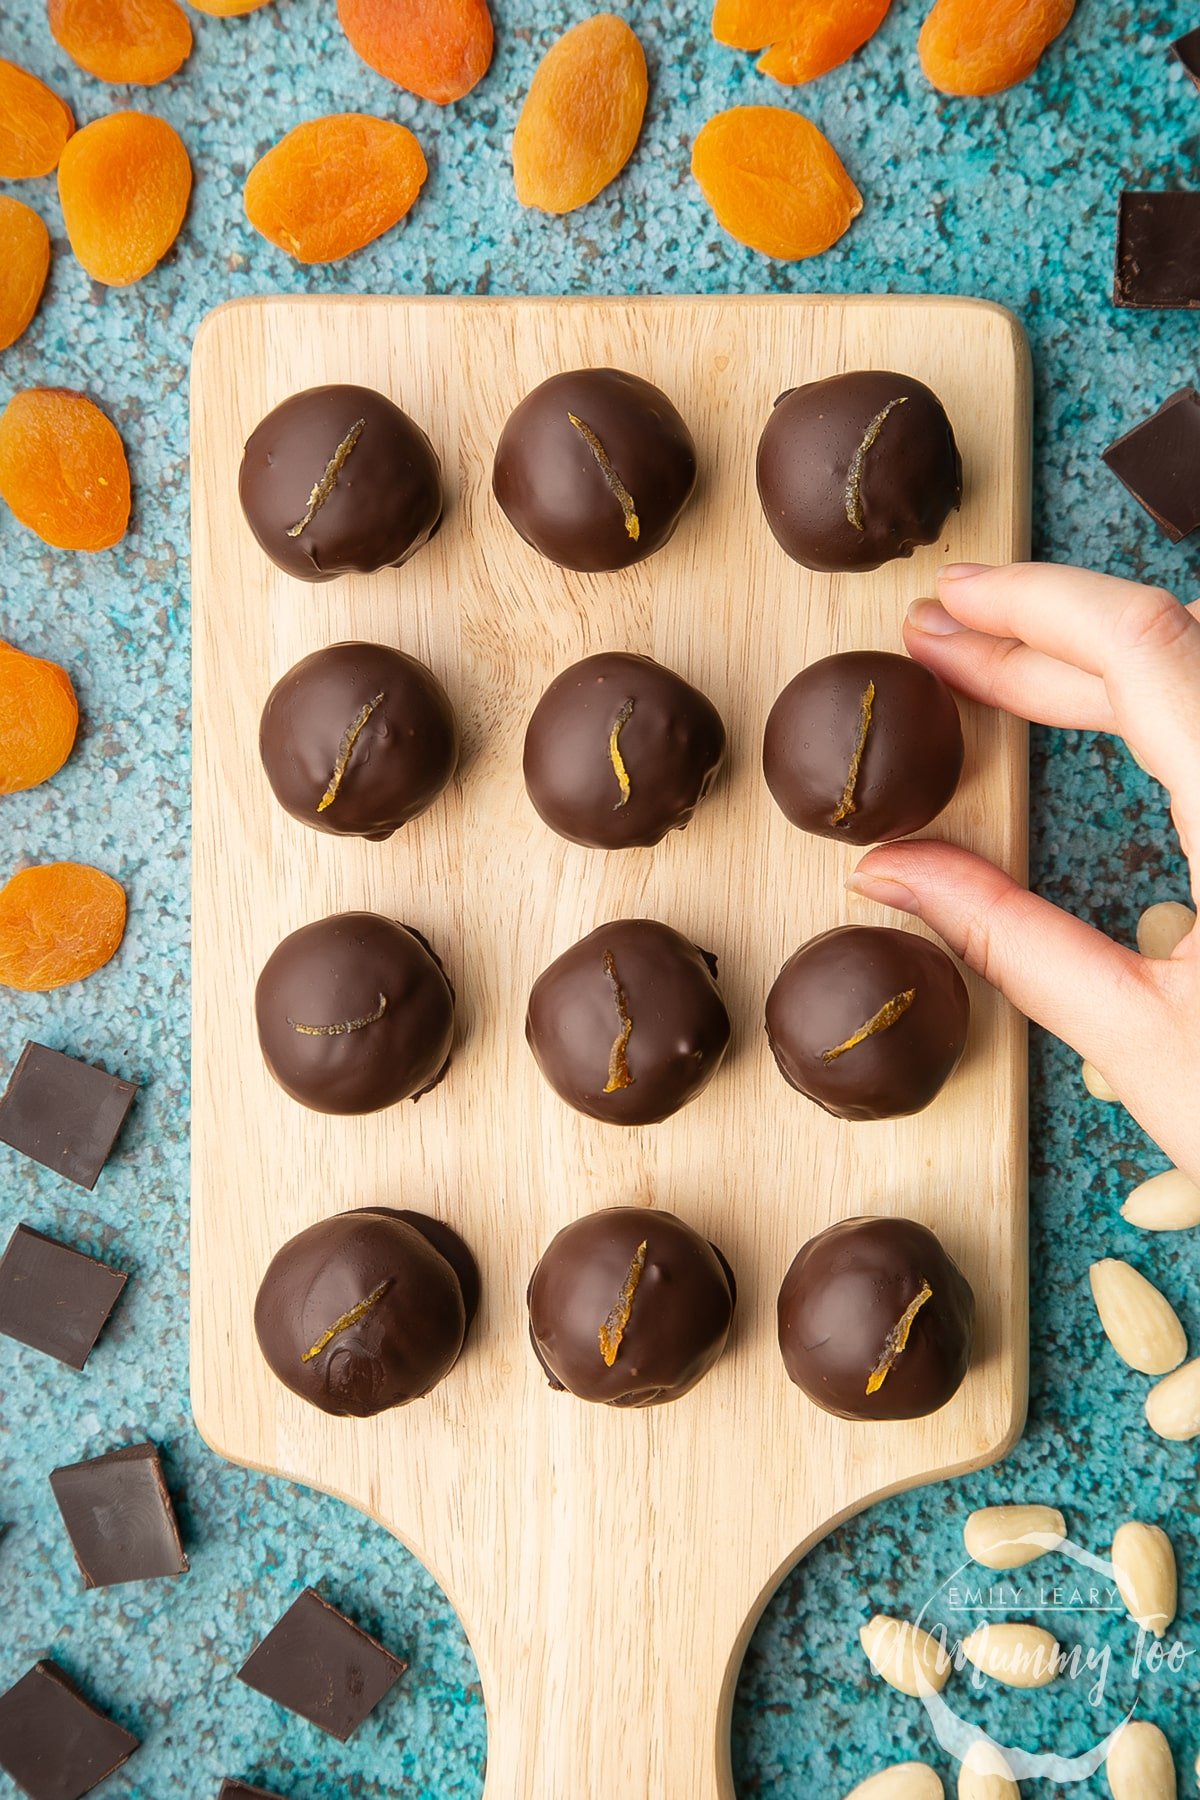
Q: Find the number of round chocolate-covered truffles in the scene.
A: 12